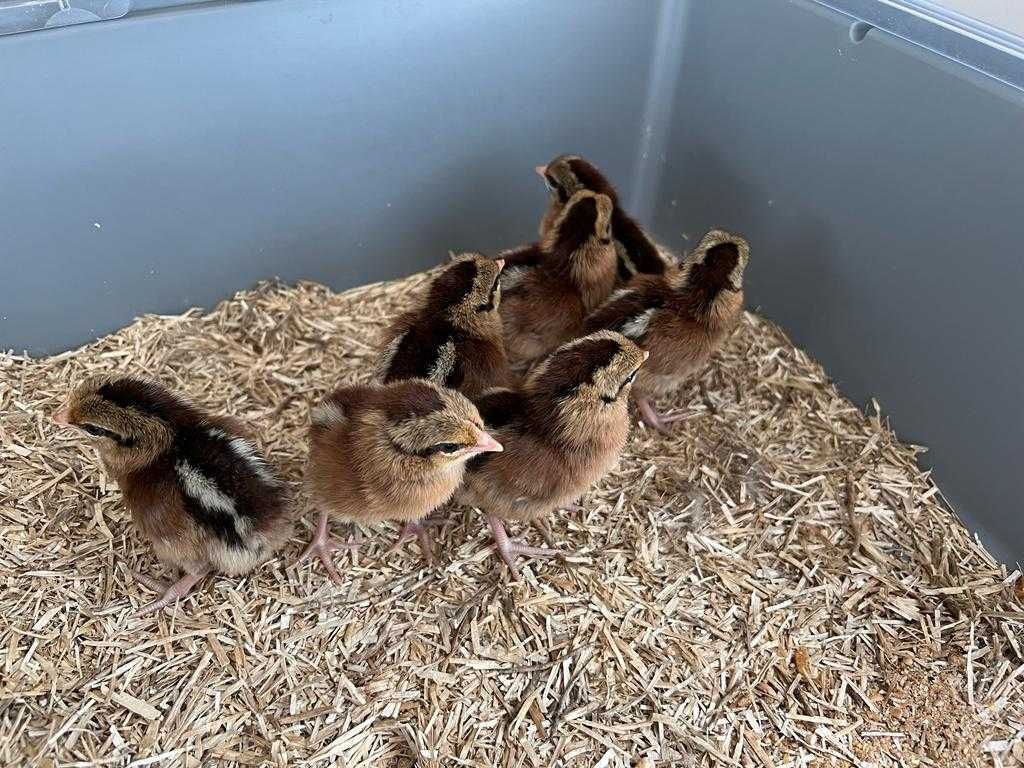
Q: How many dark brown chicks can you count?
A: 7